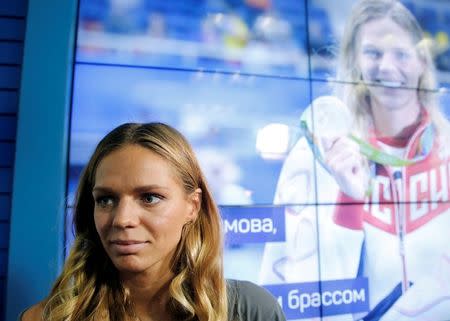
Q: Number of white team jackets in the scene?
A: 1